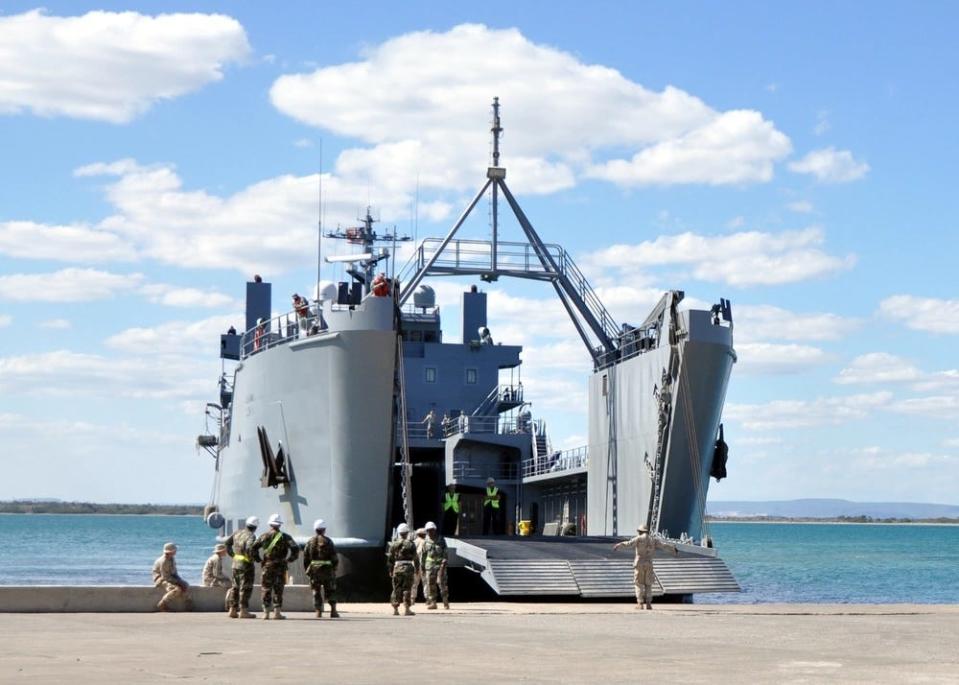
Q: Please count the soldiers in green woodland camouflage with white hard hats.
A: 5